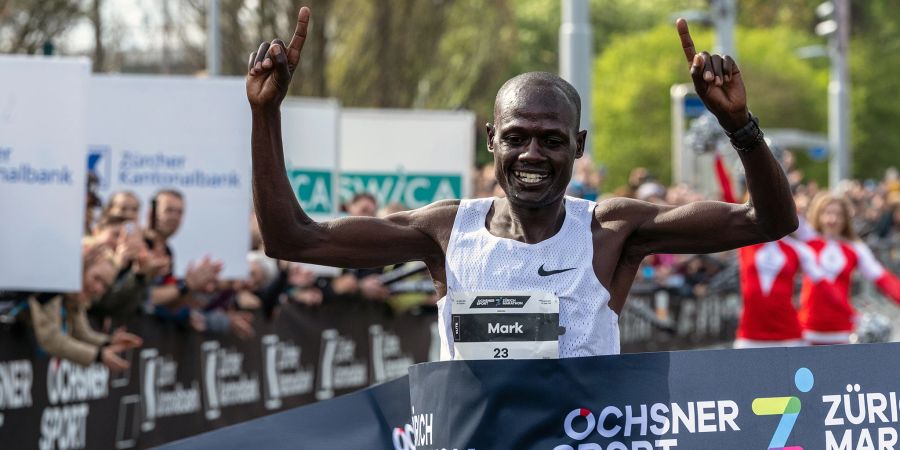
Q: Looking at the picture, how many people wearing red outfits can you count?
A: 2